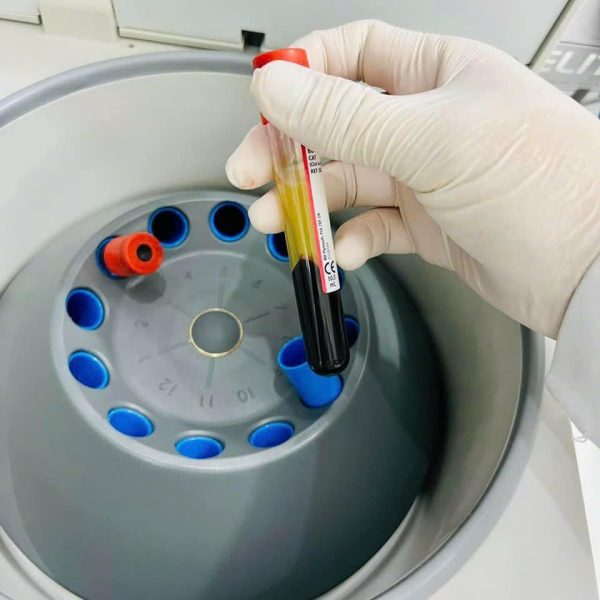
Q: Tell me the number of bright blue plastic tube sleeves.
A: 12